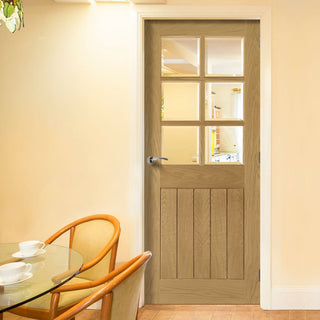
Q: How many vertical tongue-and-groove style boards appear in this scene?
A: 5